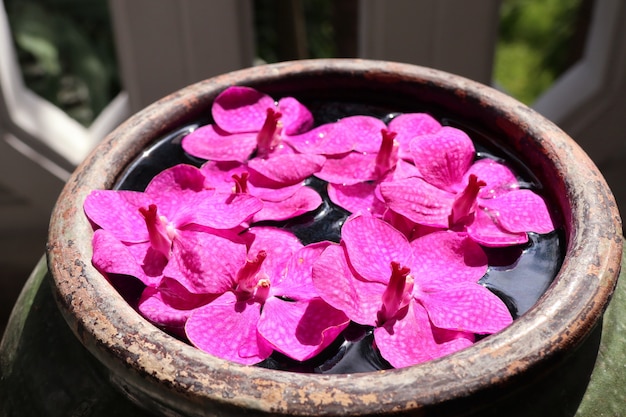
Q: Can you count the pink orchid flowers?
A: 7